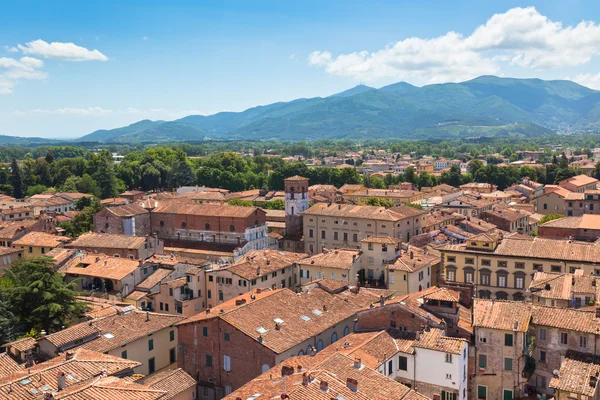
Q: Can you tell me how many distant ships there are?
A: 0